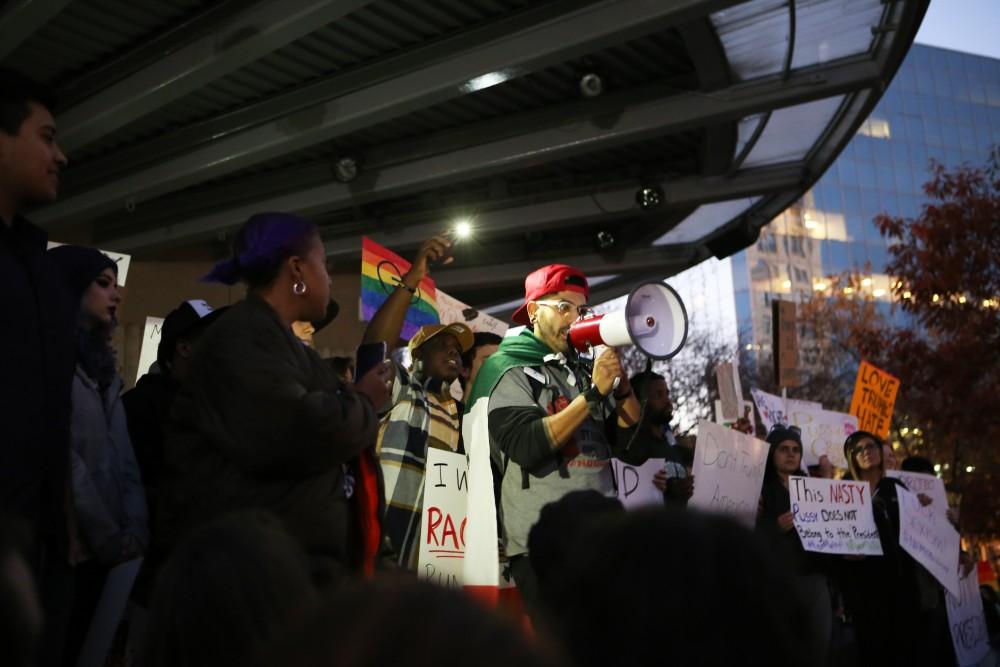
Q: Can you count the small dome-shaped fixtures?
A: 4